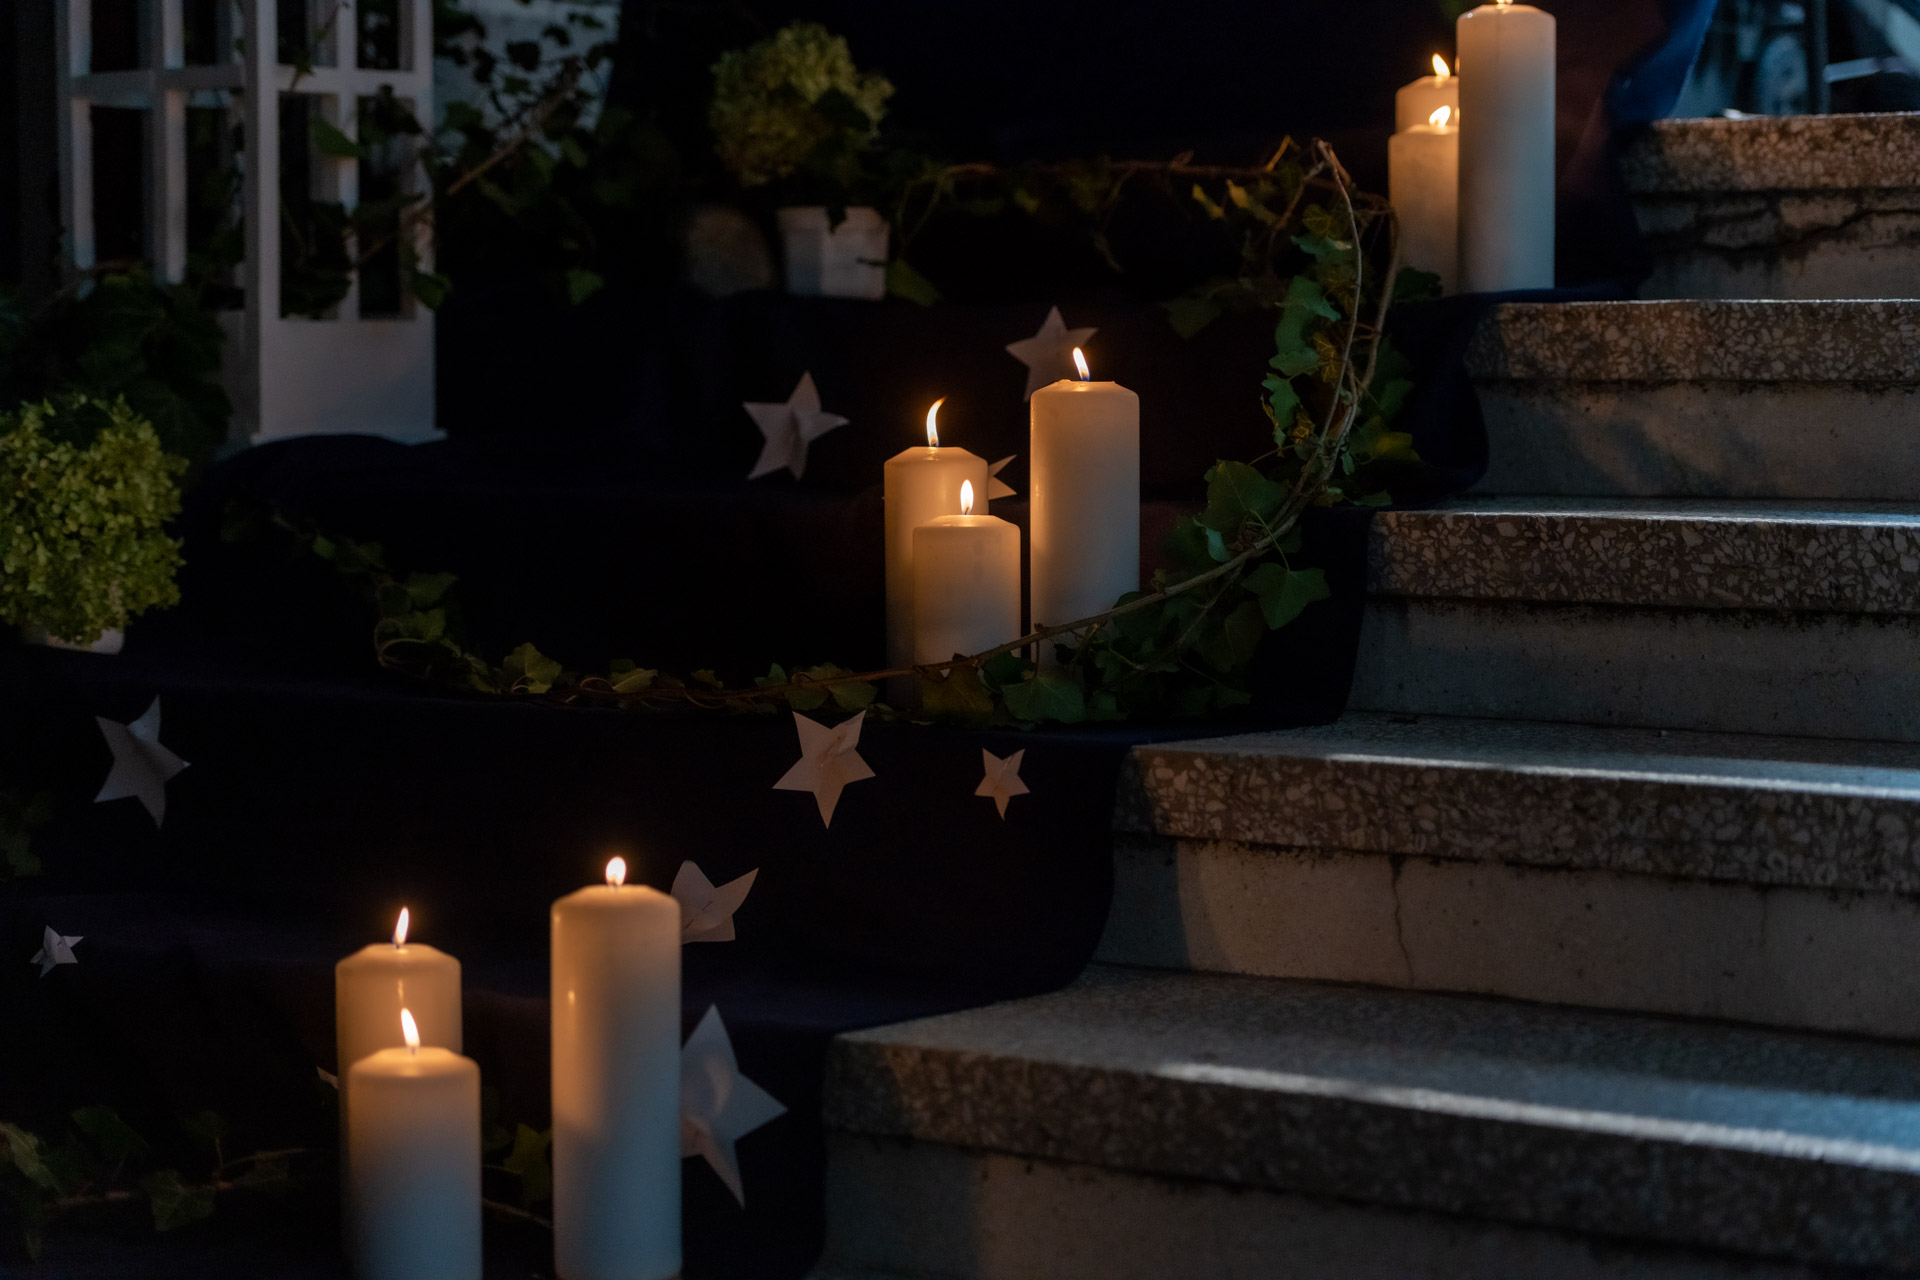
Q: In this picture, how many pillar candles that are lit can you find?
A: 9